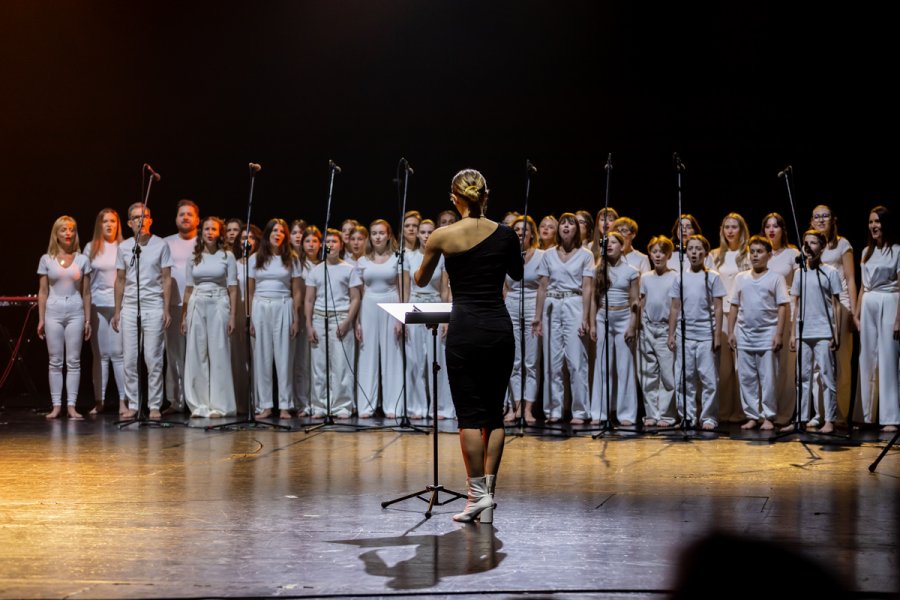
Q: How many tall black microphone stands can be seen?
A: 8